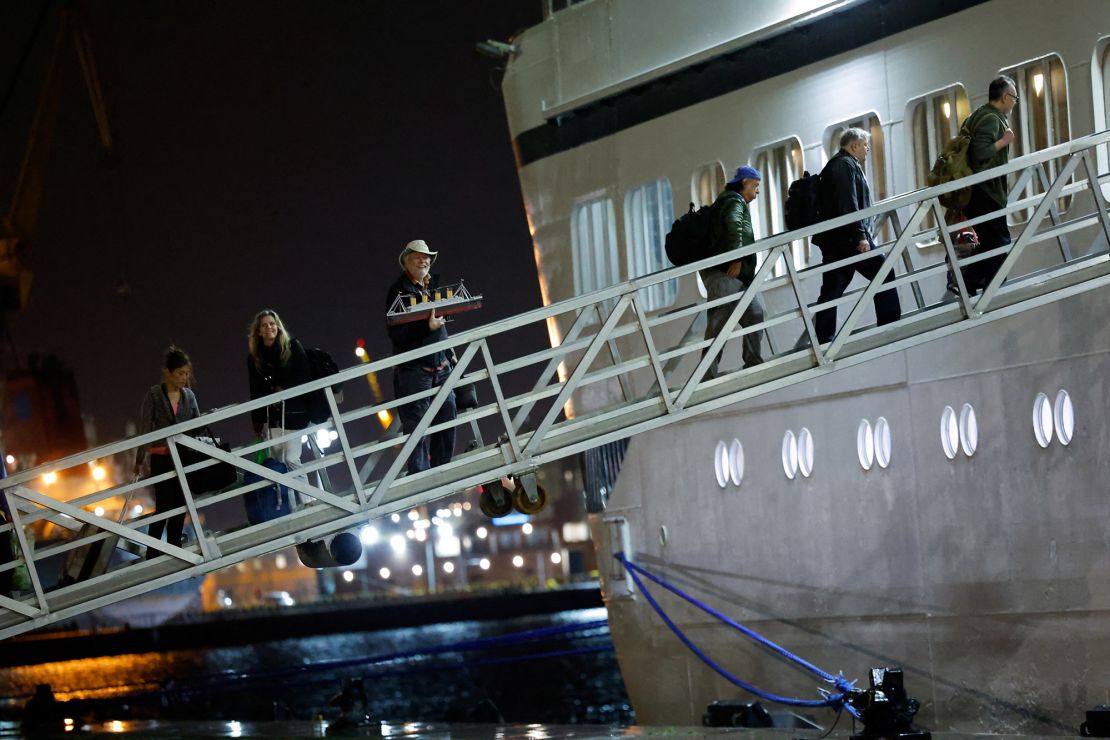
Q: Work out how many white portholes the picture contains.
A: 10